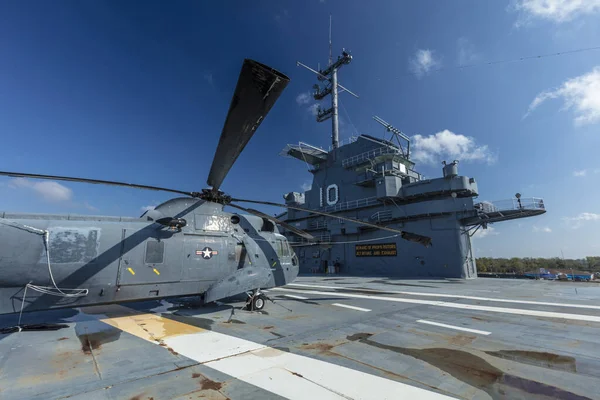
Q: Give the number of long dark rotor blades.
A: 4